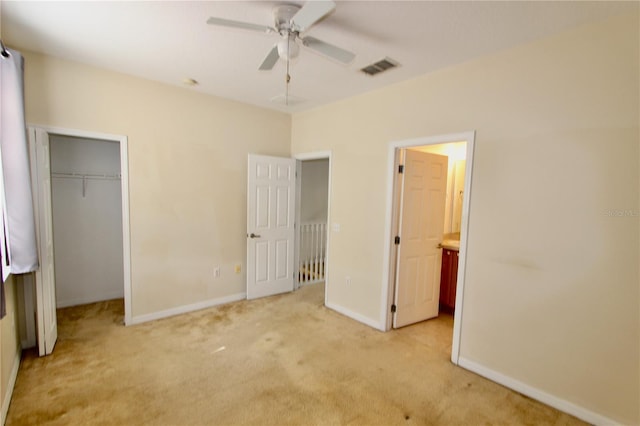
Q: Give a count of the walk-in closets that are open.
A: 1